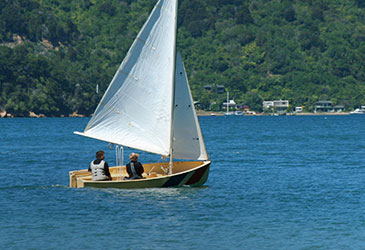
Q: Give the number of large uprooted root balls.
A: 0